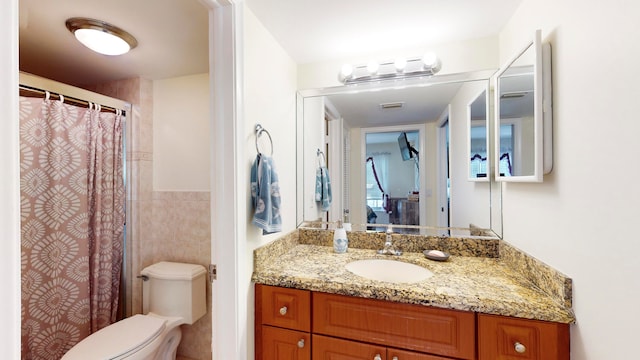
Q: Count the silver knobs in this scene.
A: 5